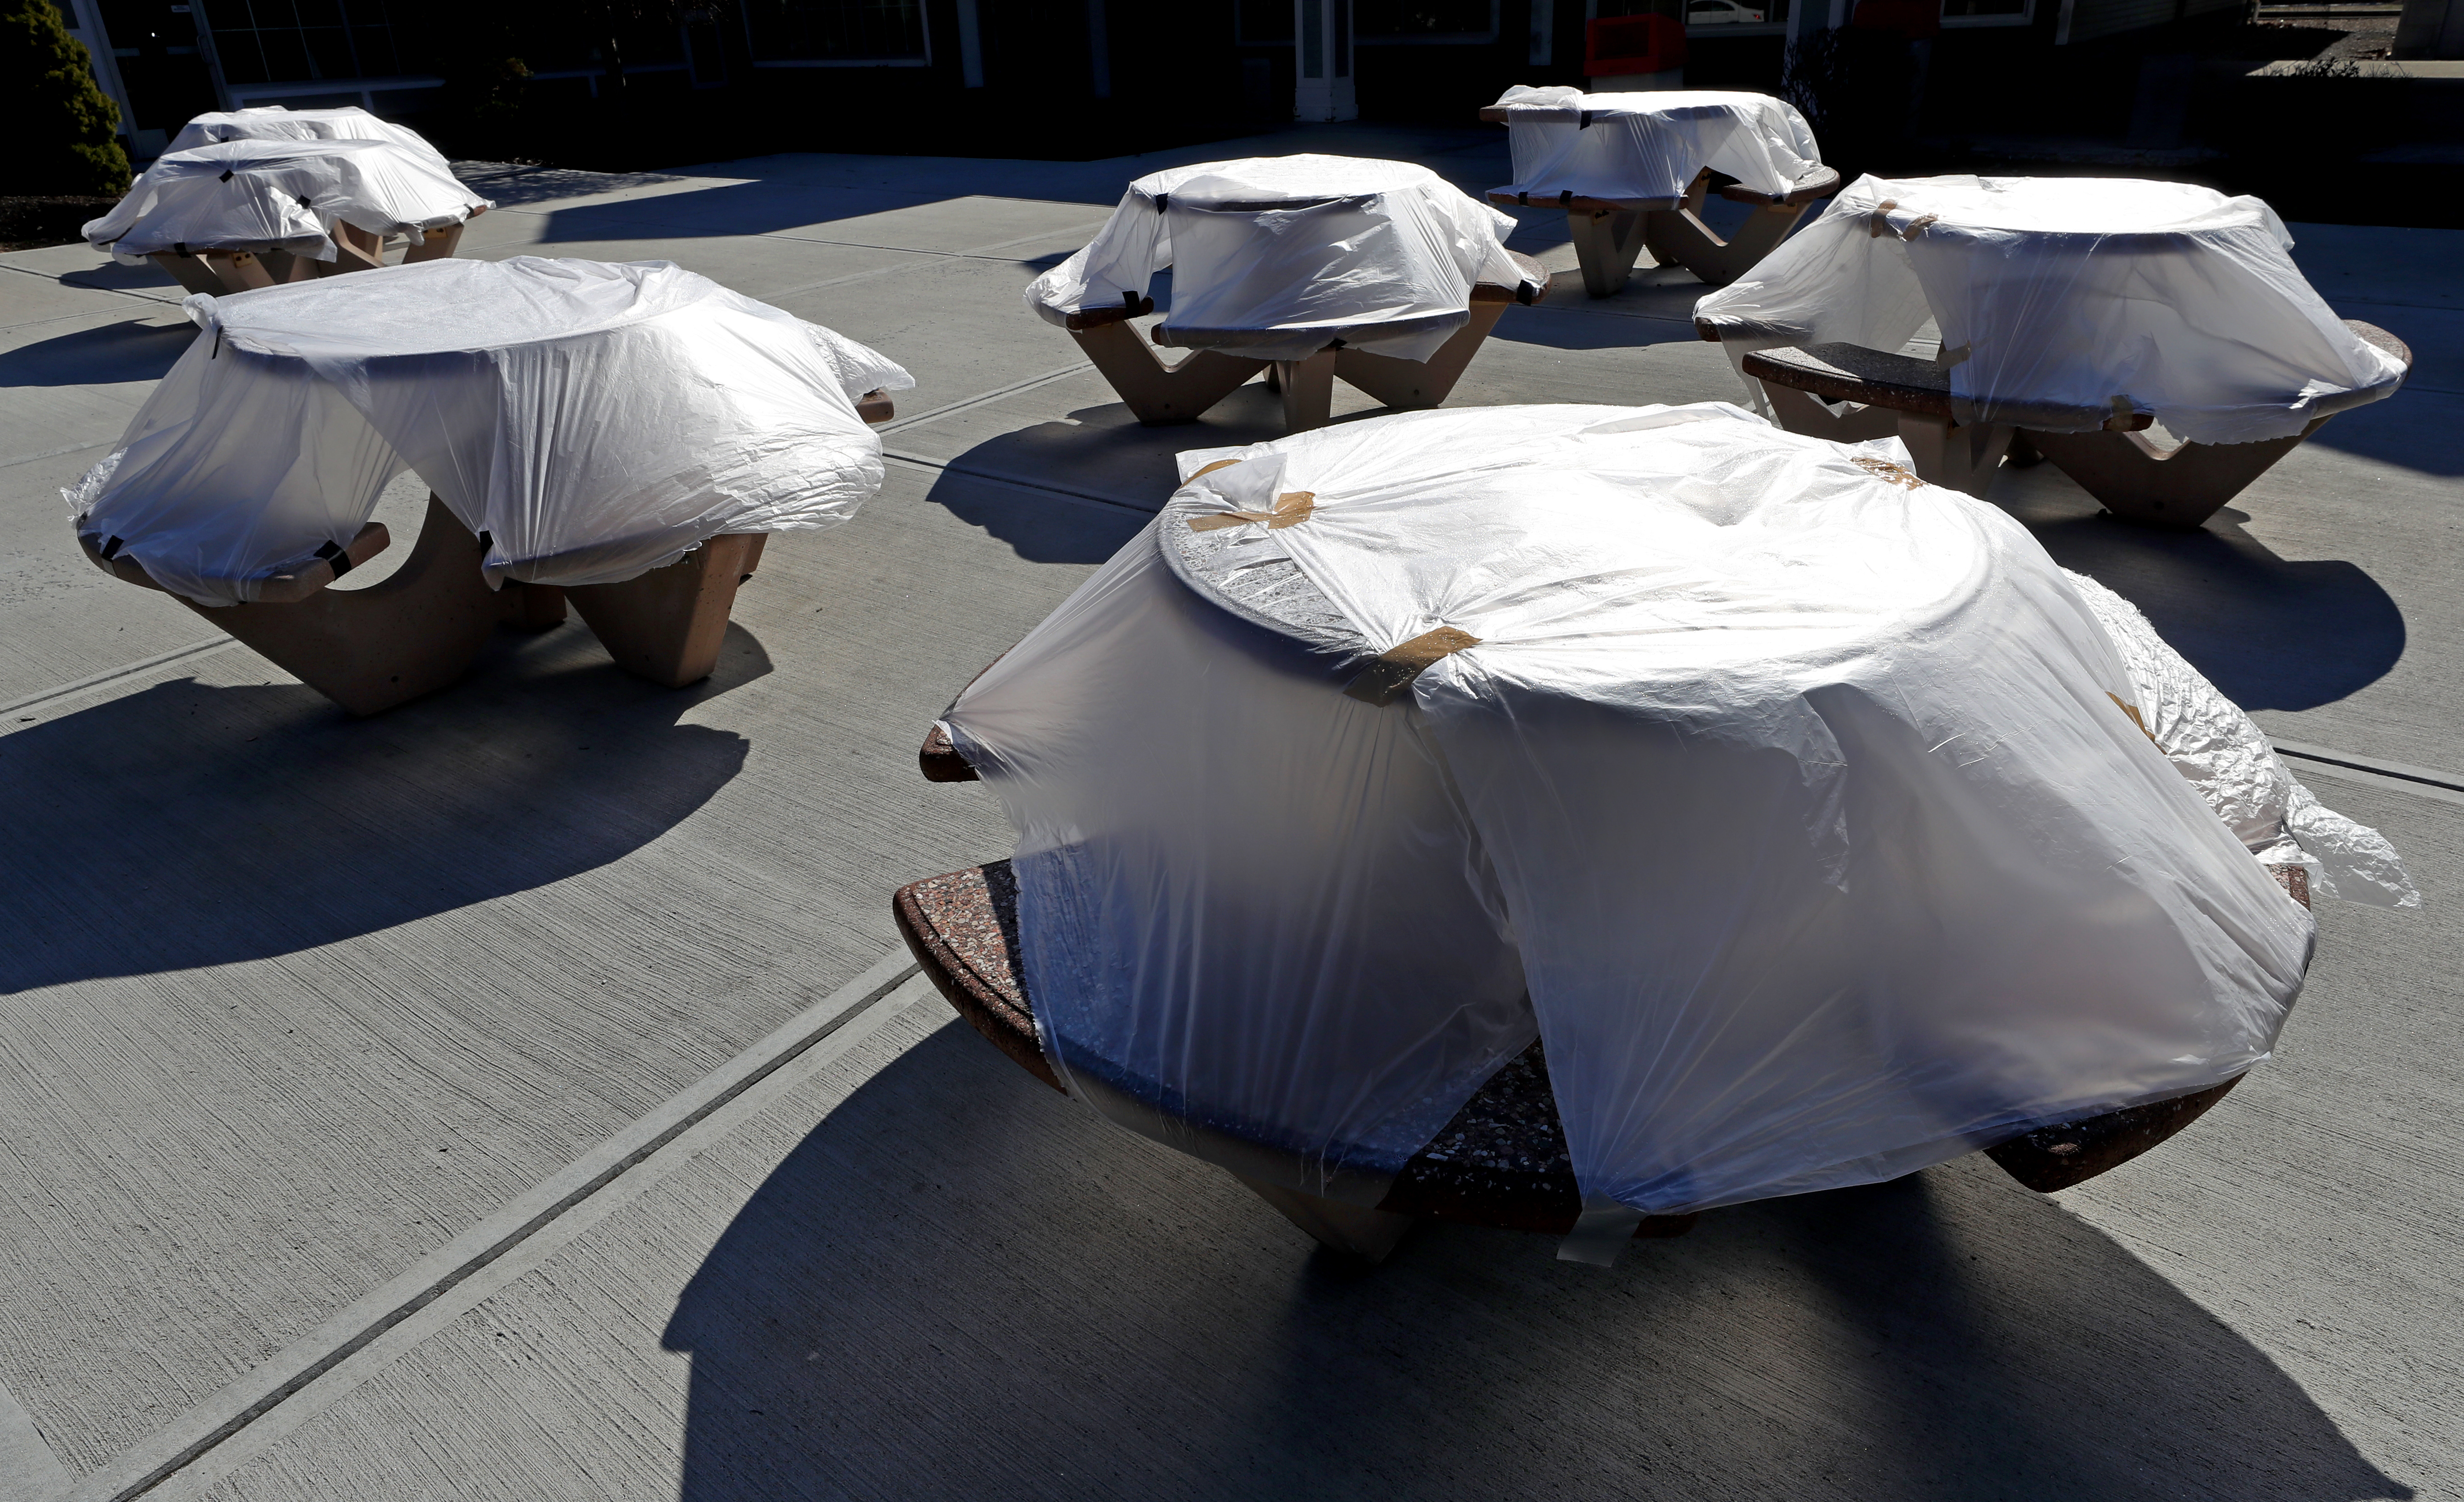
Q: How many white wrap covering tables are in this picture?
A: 7